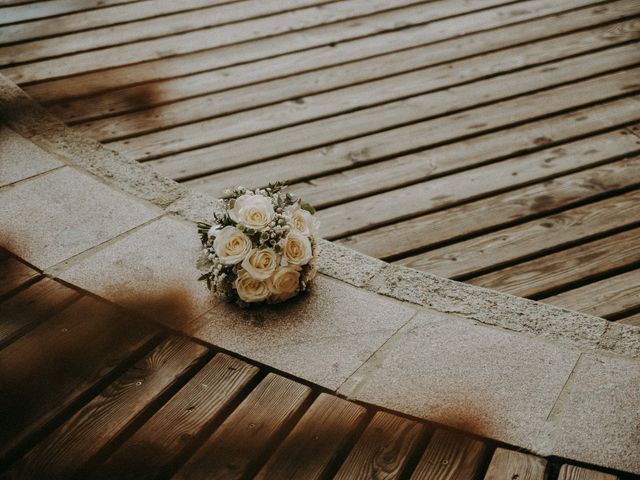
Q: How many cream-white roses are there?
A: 7